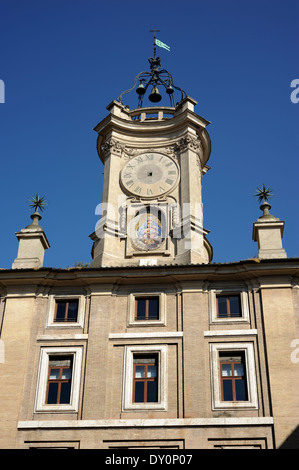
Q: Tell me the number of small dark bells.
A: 3